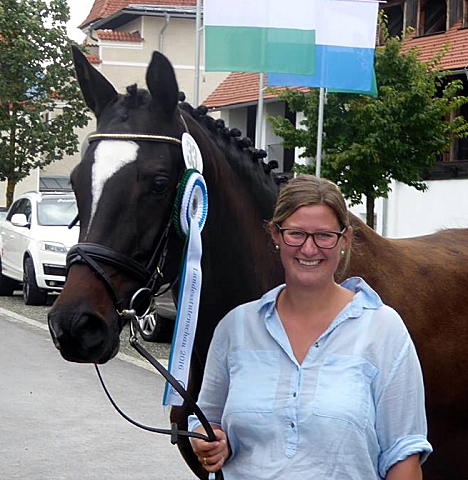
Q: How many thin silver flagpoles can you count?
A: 3